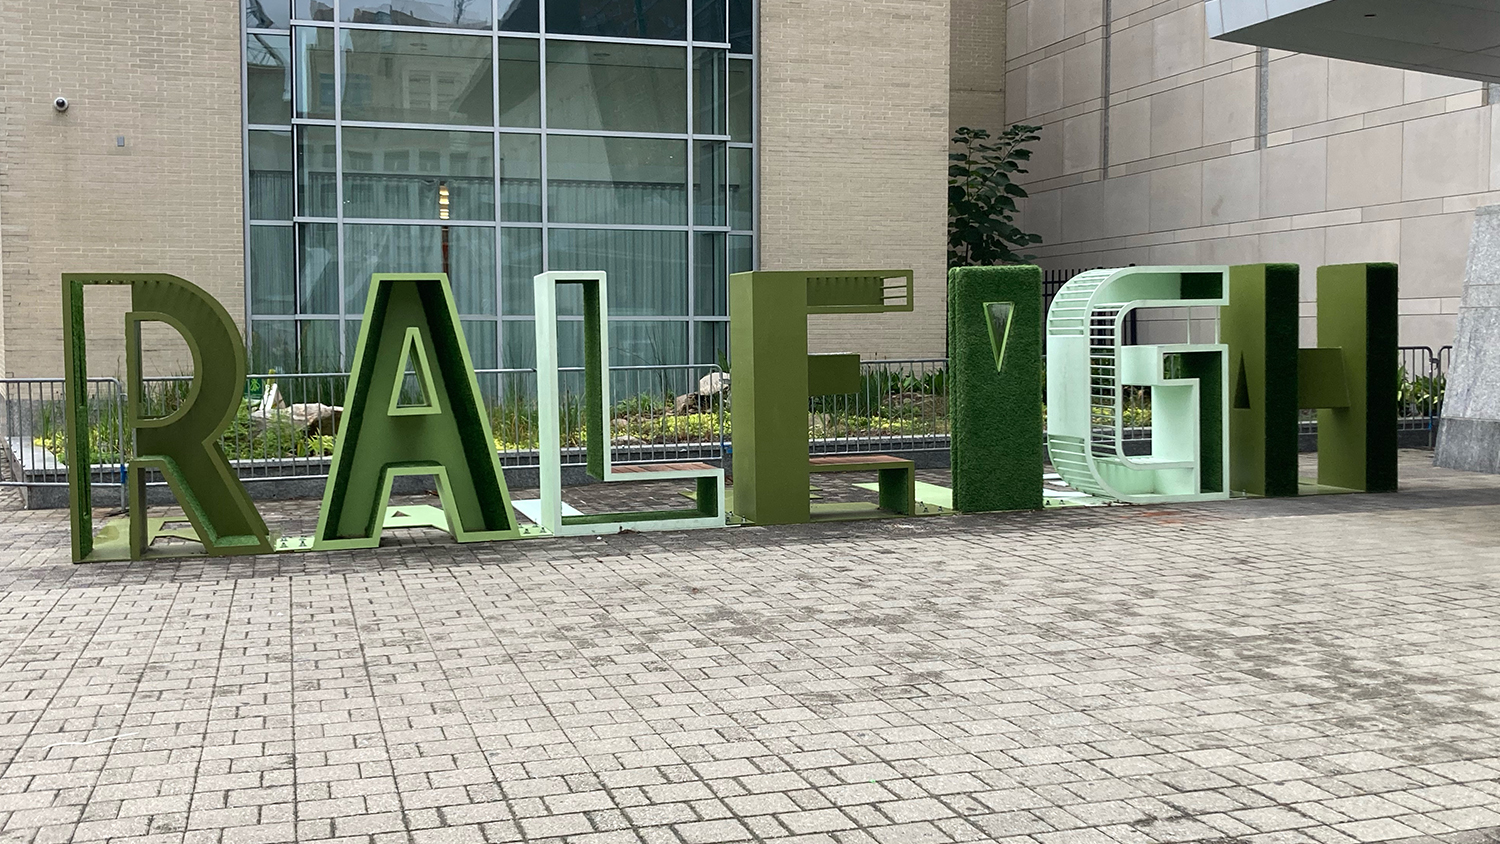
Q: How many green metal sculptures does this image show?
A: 7